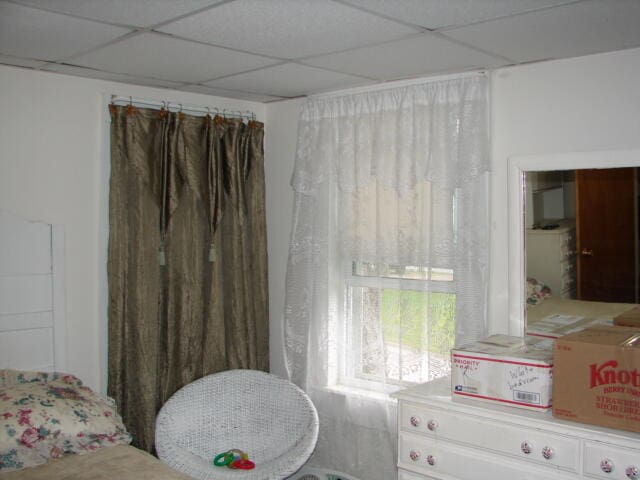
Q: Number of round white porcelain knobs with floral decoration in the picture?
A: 8